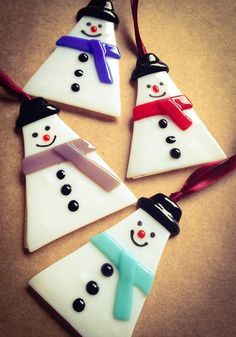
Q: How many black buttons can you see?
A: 12